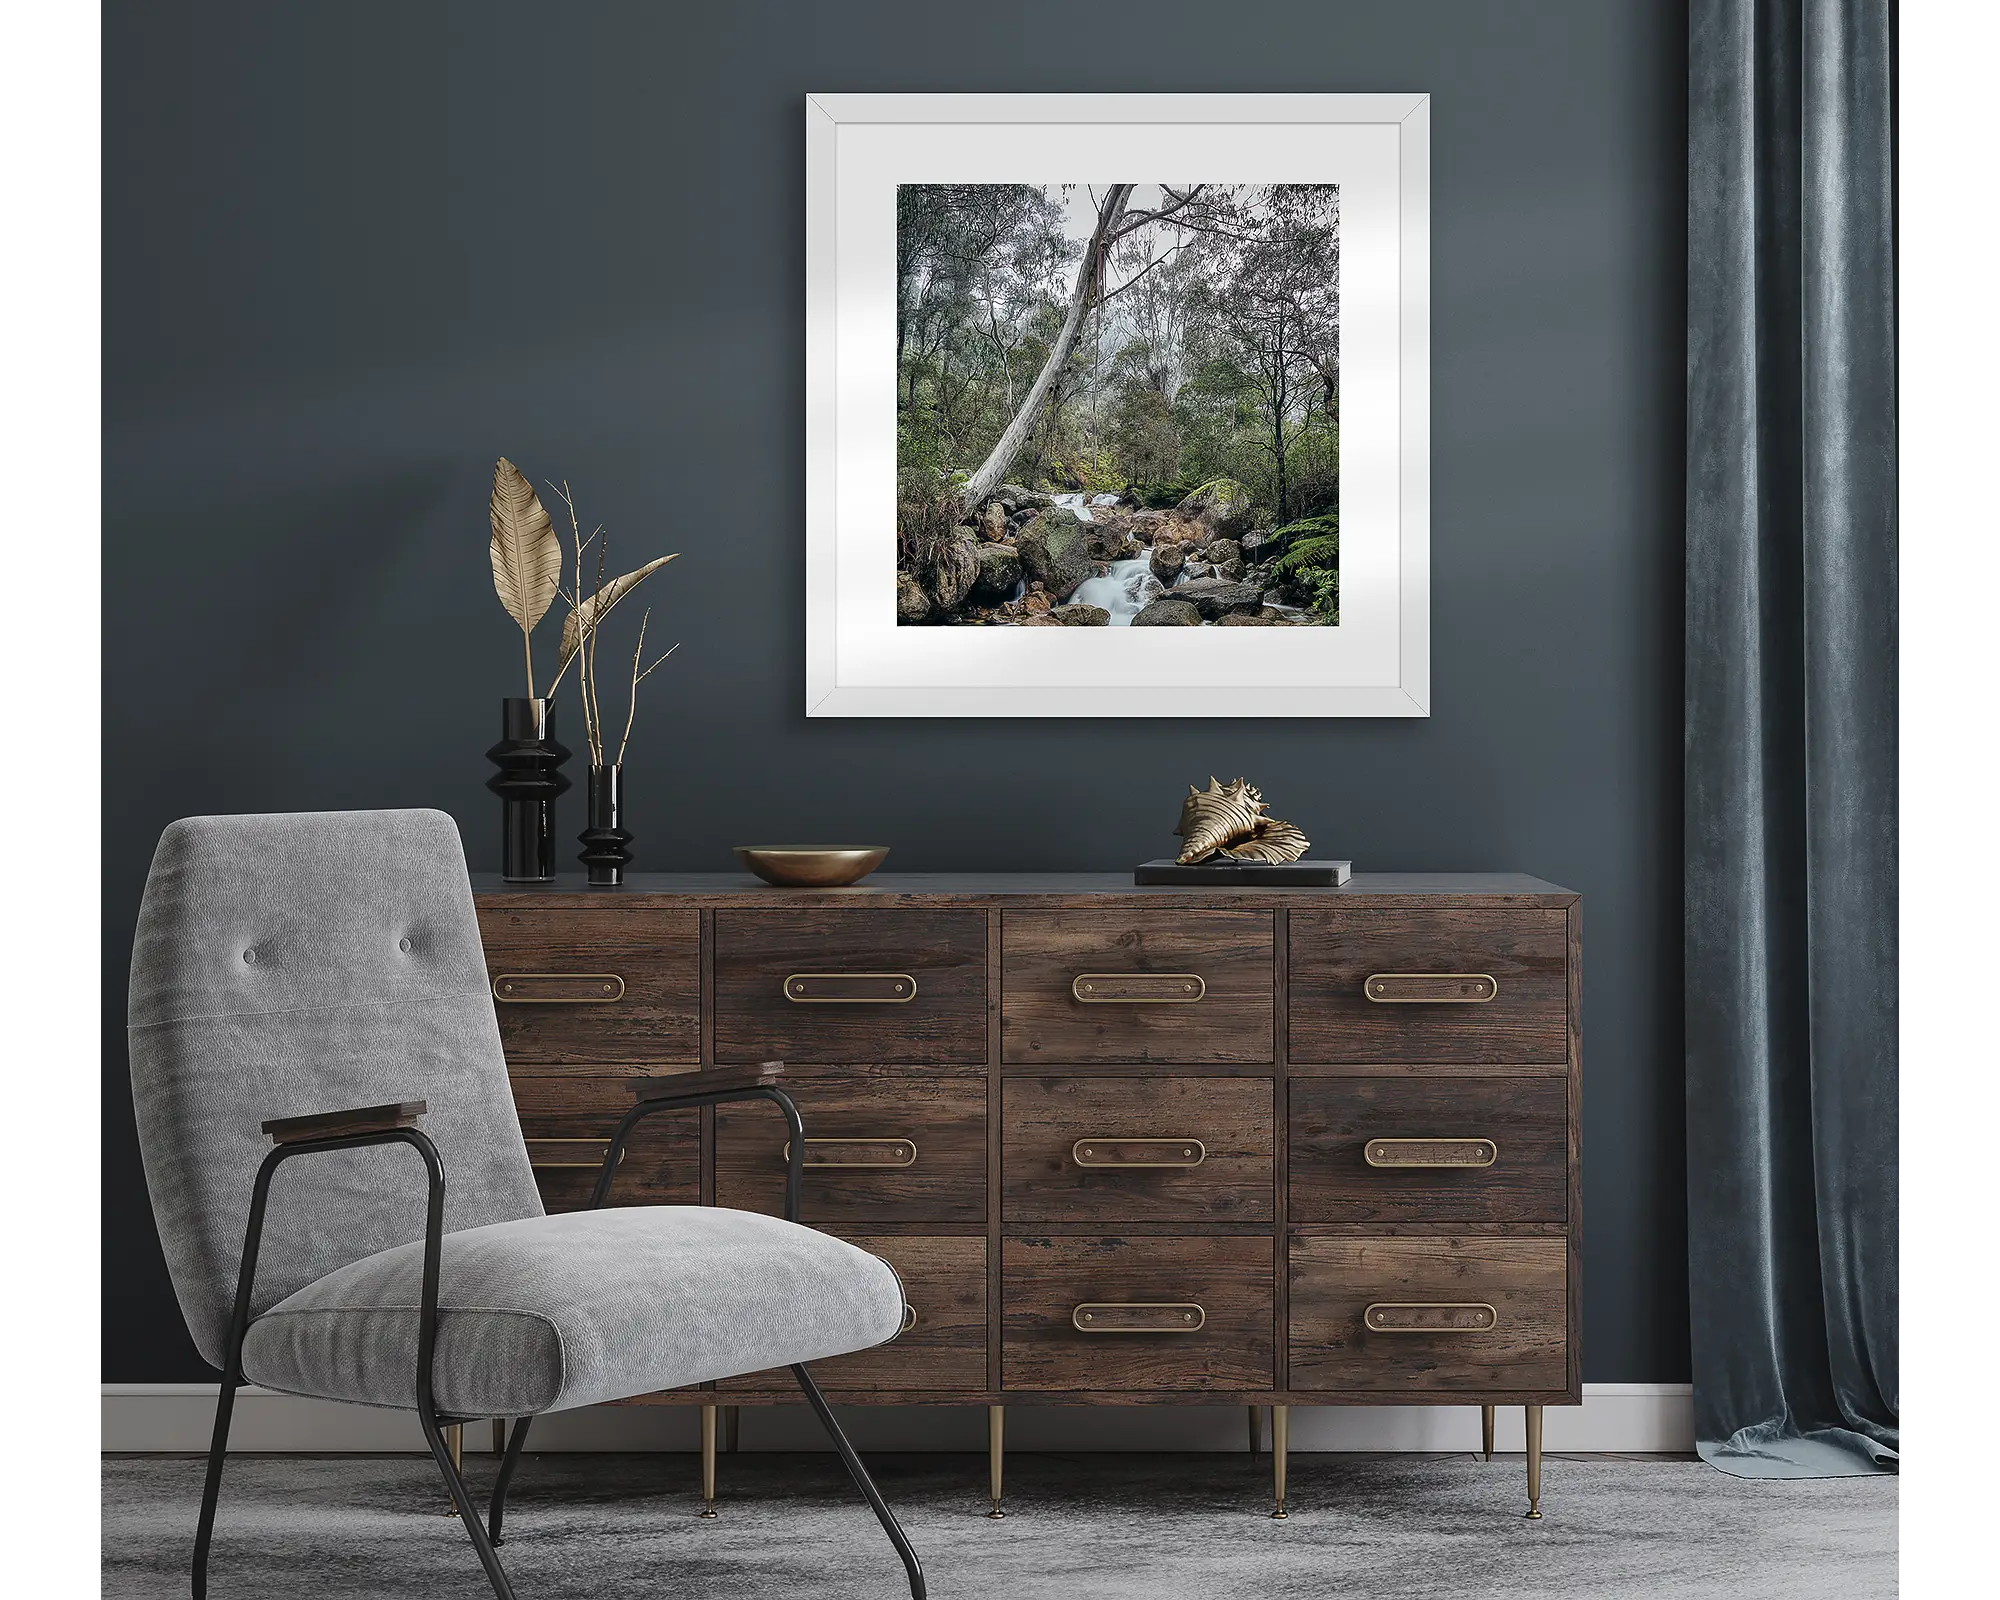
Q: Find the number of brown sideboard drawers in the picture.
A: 12